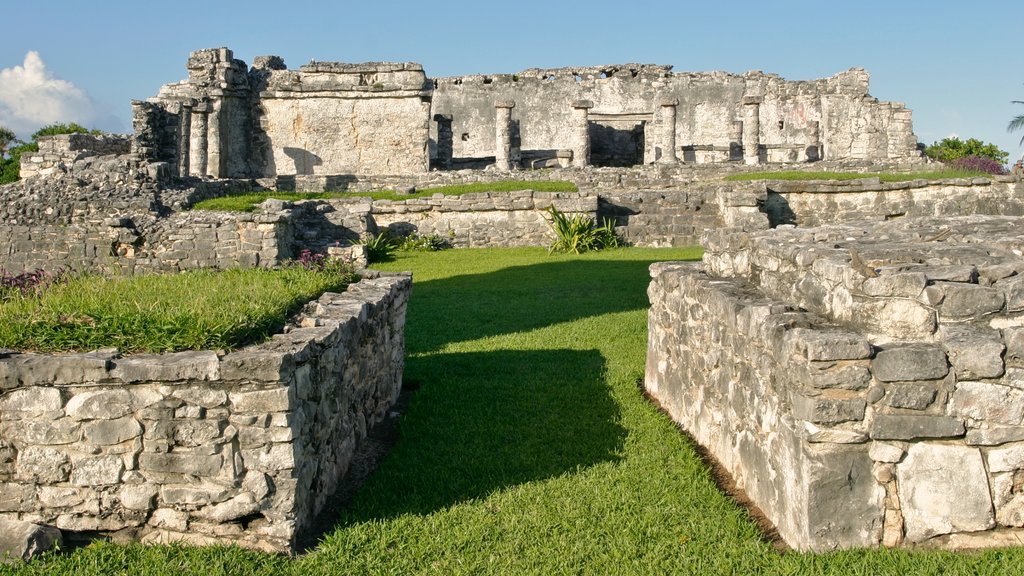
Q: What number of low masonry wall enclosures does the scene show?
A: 2